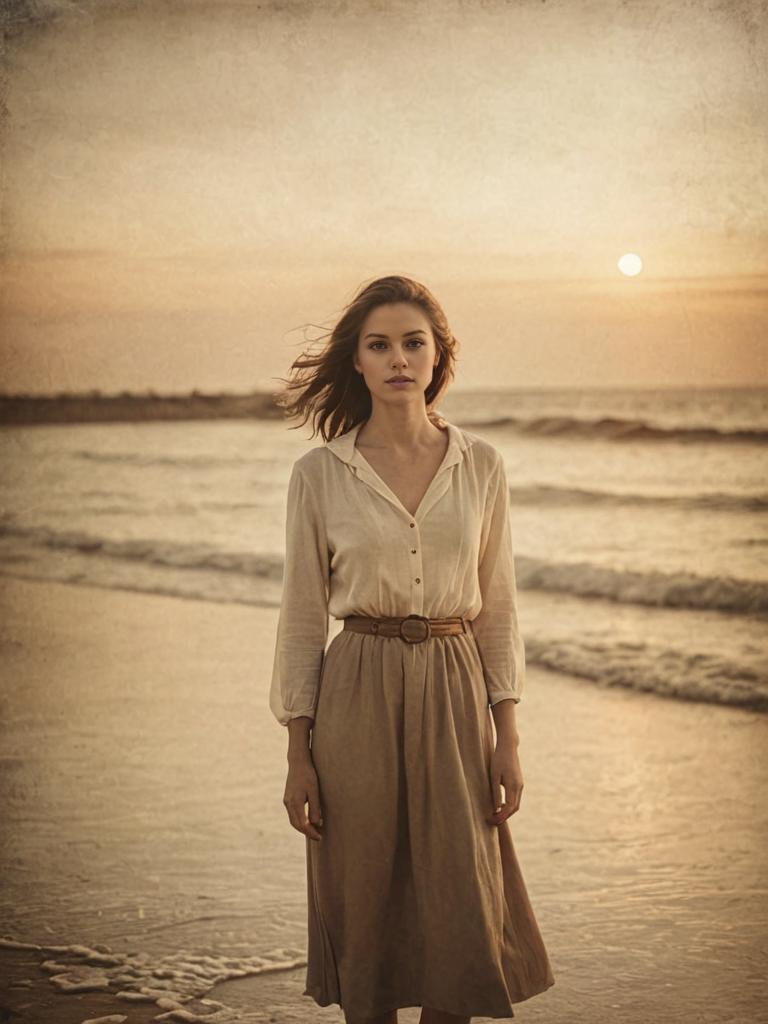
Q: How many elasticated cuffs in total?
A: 2